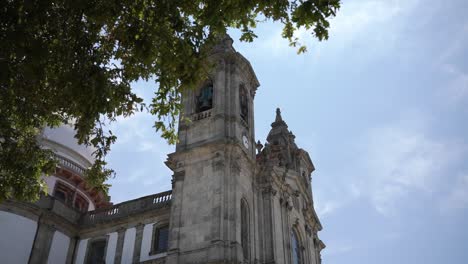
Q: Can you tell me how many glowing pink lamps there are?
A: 0